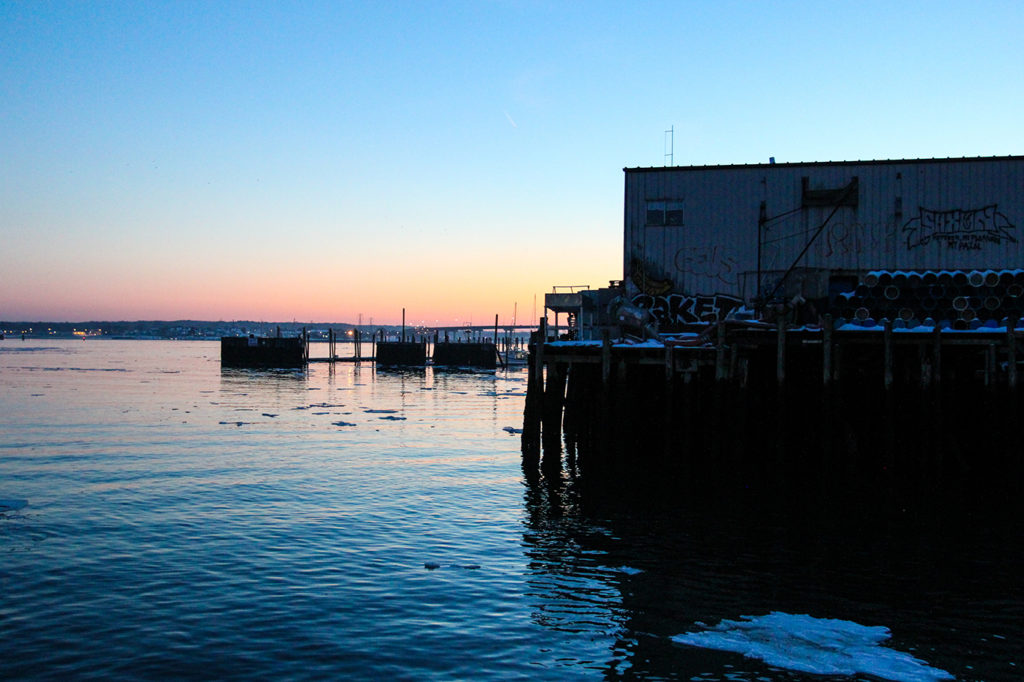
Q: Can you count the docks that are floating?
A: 3